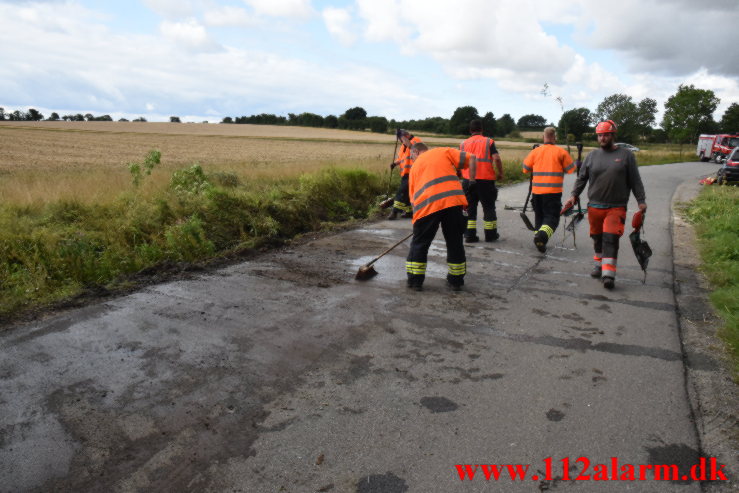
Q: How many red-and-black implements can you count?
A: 2